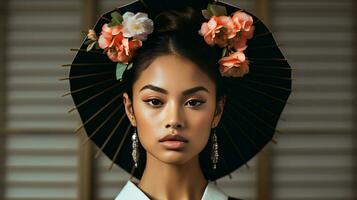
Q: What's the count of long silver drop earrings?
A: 2